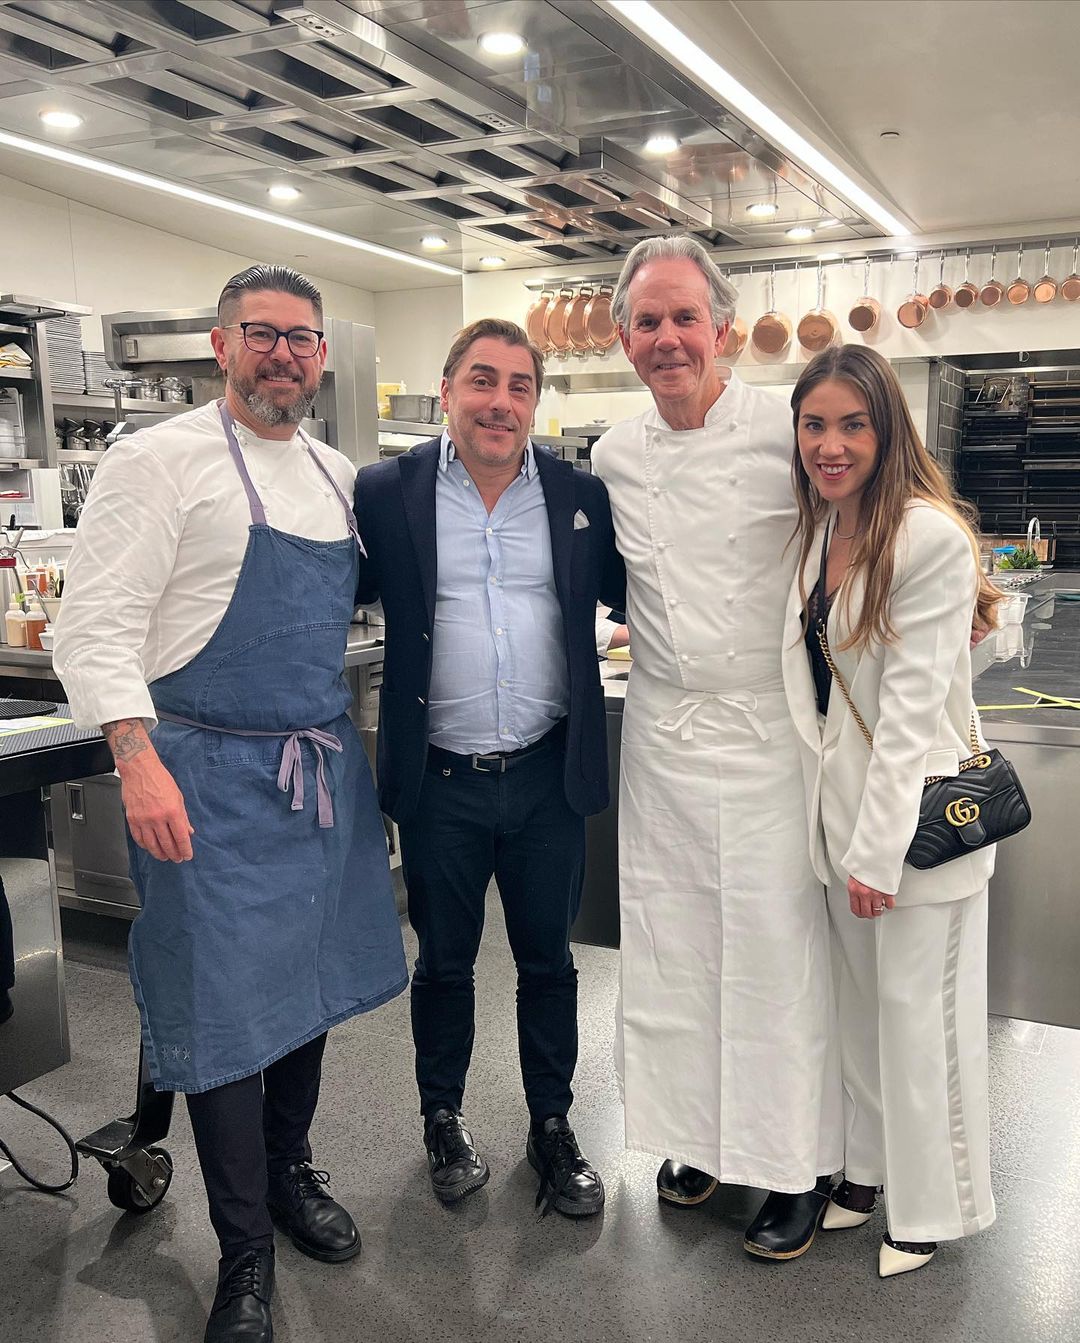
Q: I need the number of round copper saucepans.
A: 11